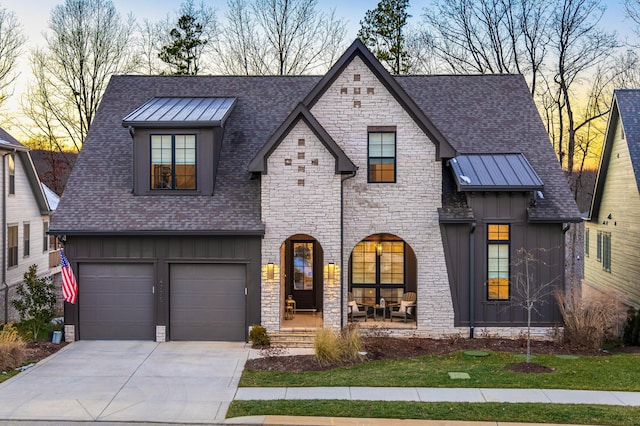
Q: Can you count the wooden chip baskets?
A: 0